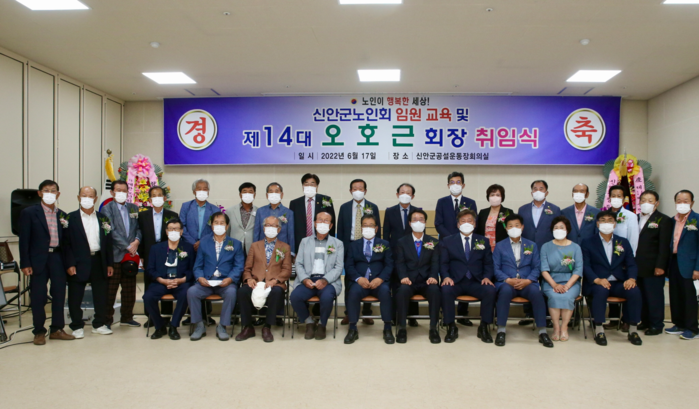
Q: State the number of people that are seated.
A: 10